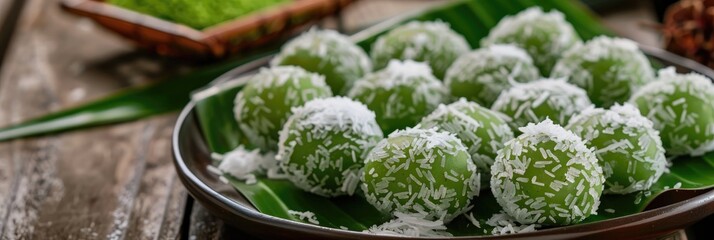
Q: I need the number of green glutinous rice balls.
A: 14